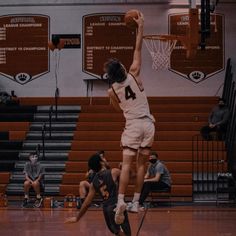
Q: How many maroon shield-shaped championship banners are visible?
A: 3